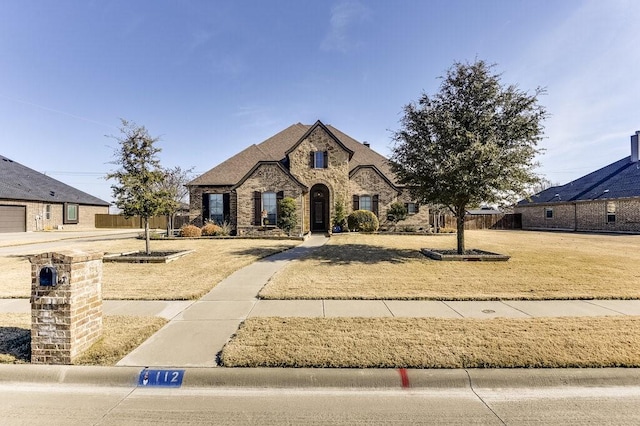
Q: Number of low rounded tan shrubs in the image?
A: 2